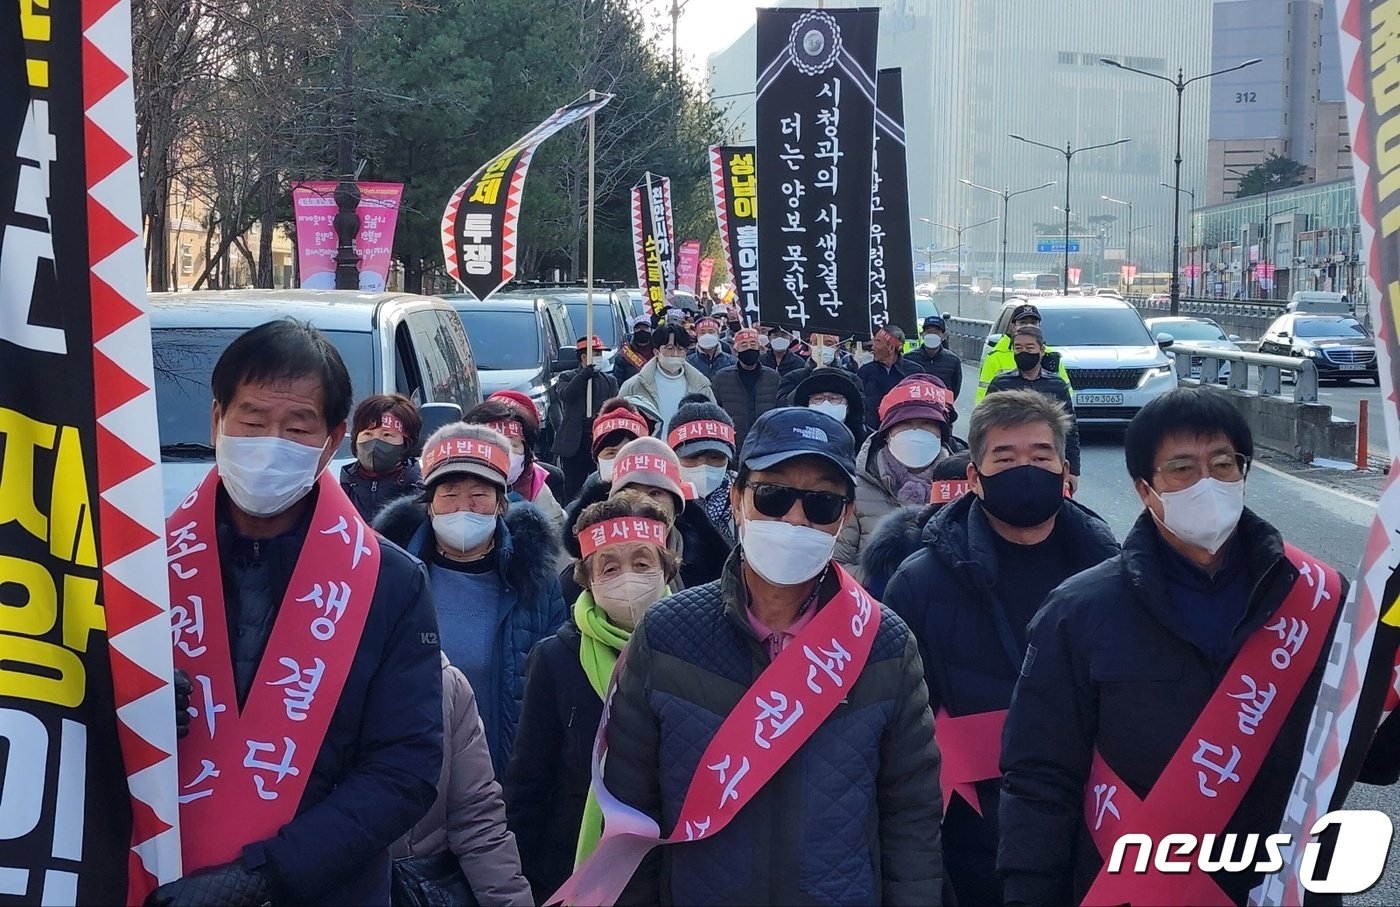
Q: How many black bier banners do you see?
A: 2